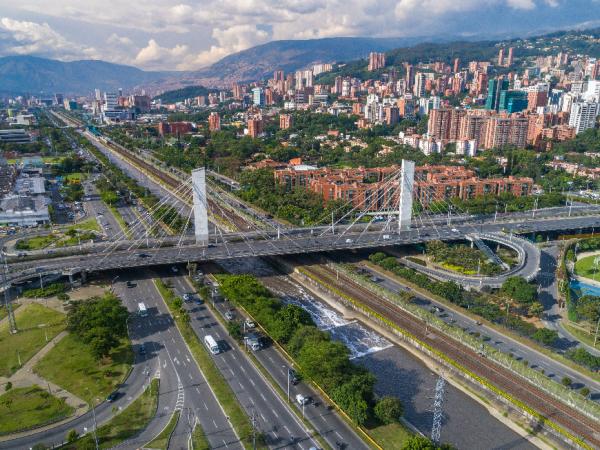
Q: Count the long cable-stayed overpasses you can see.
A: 1